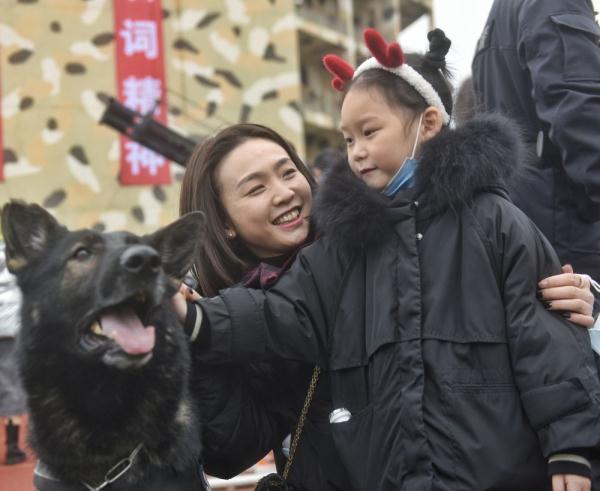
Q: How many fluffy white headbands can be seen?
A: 1